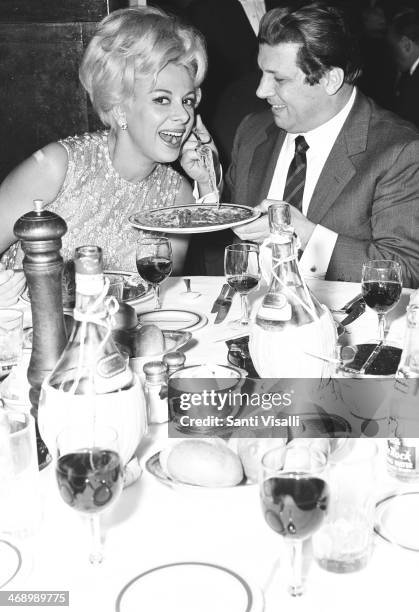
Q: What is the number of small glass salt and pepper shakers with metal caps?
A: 2